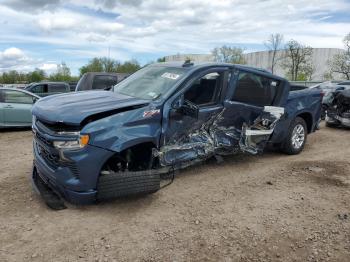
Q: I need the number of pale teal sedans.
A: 1